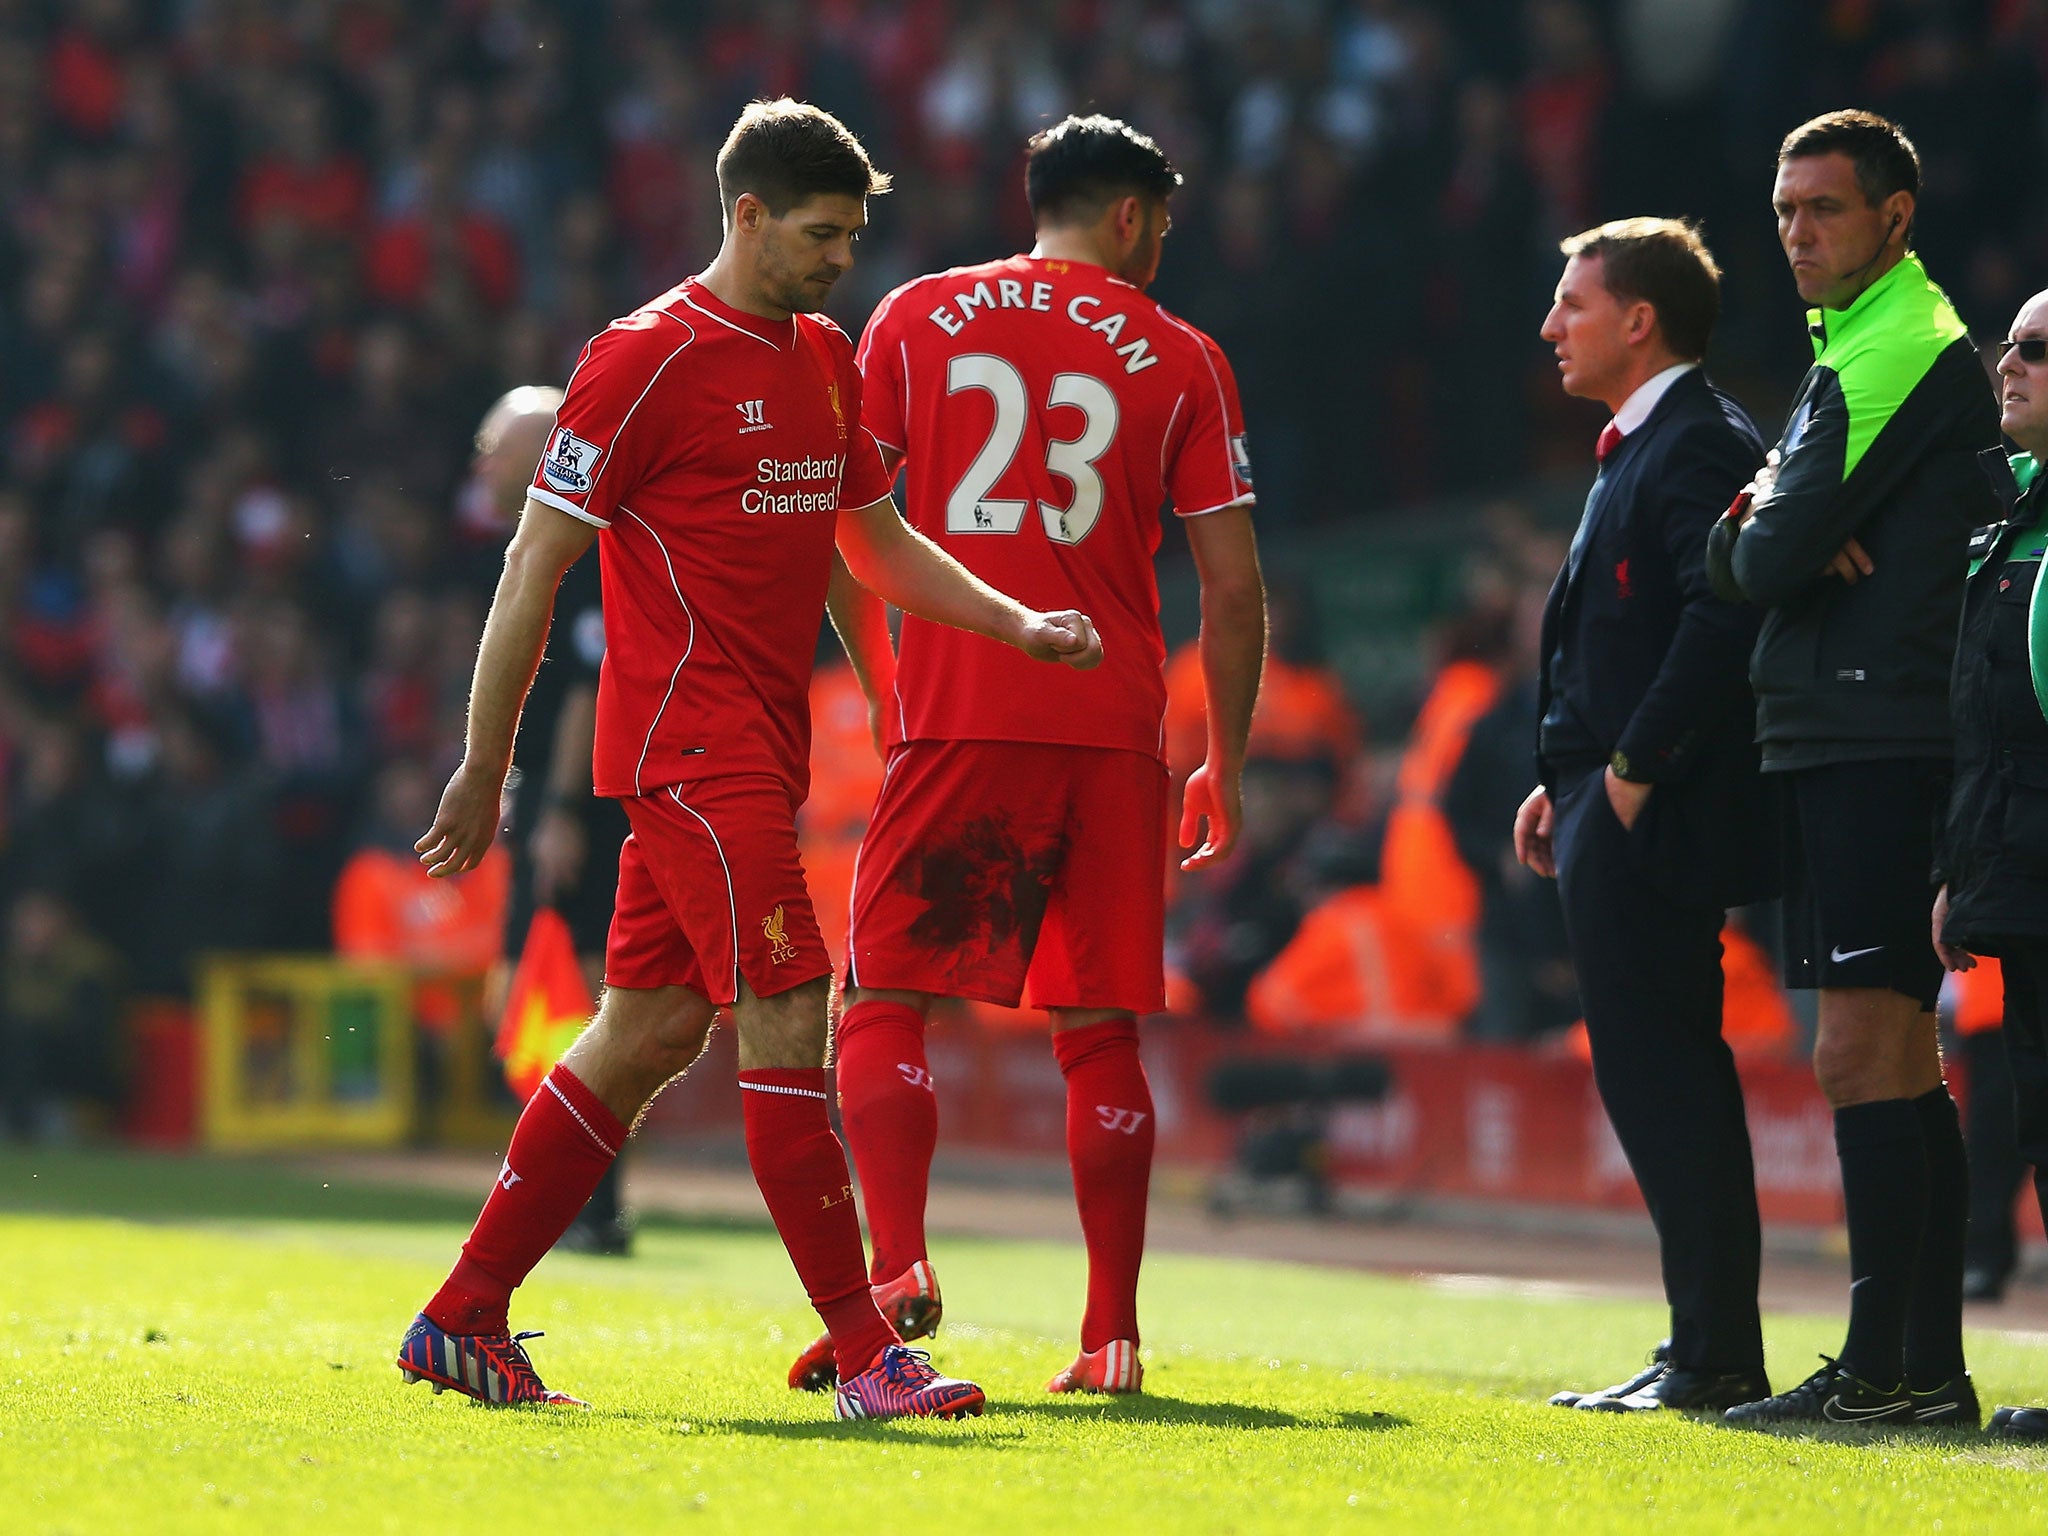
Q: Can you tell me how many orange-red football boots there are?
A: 2